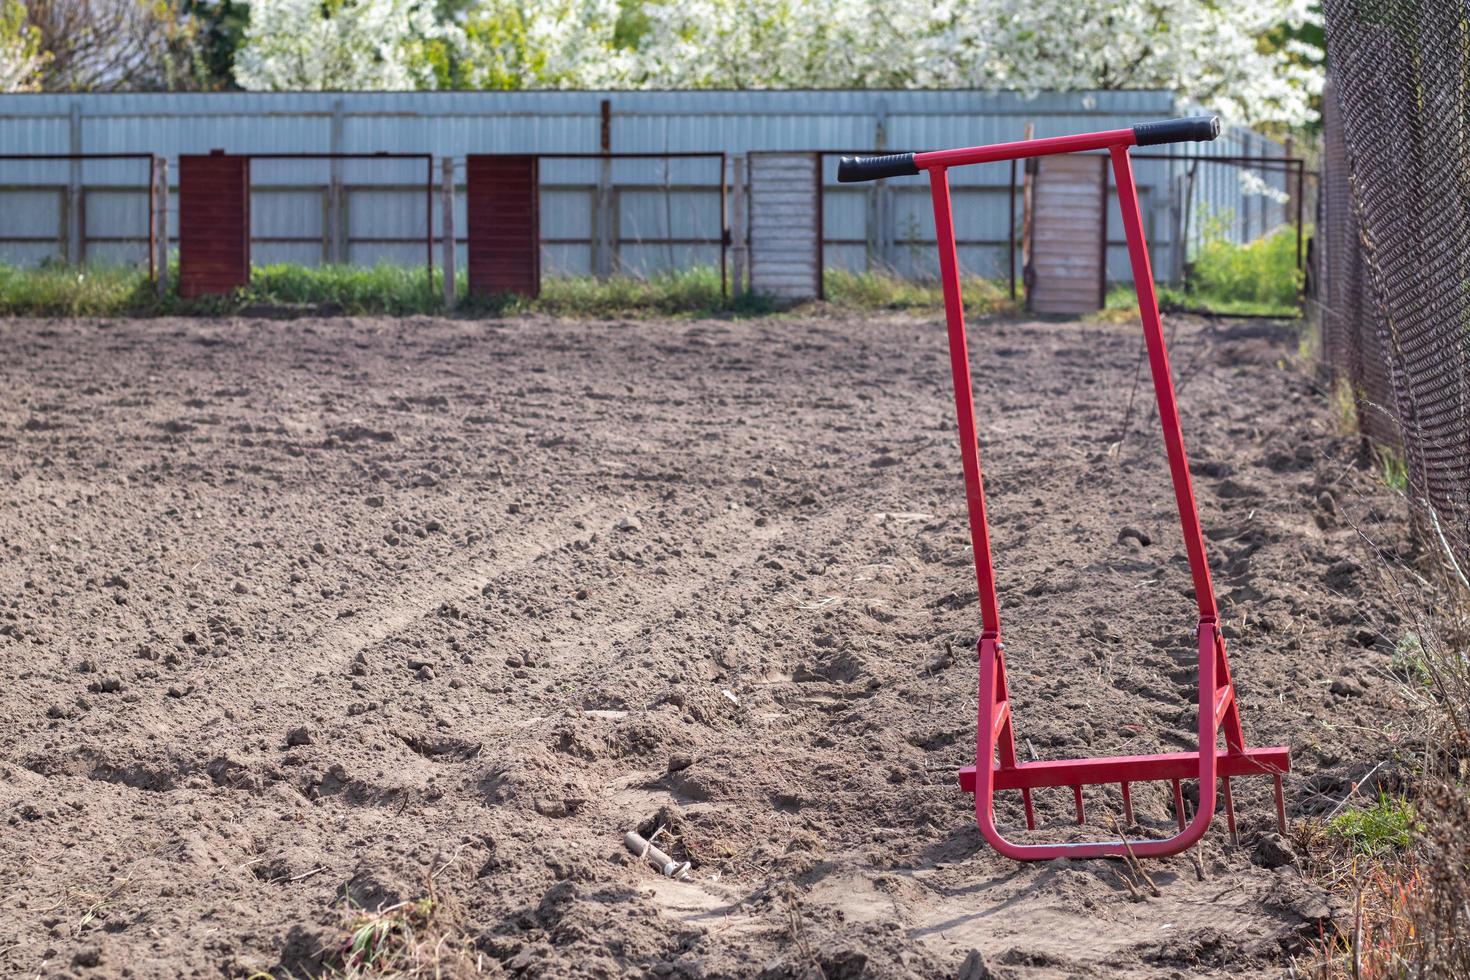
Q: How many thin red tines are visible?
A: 6